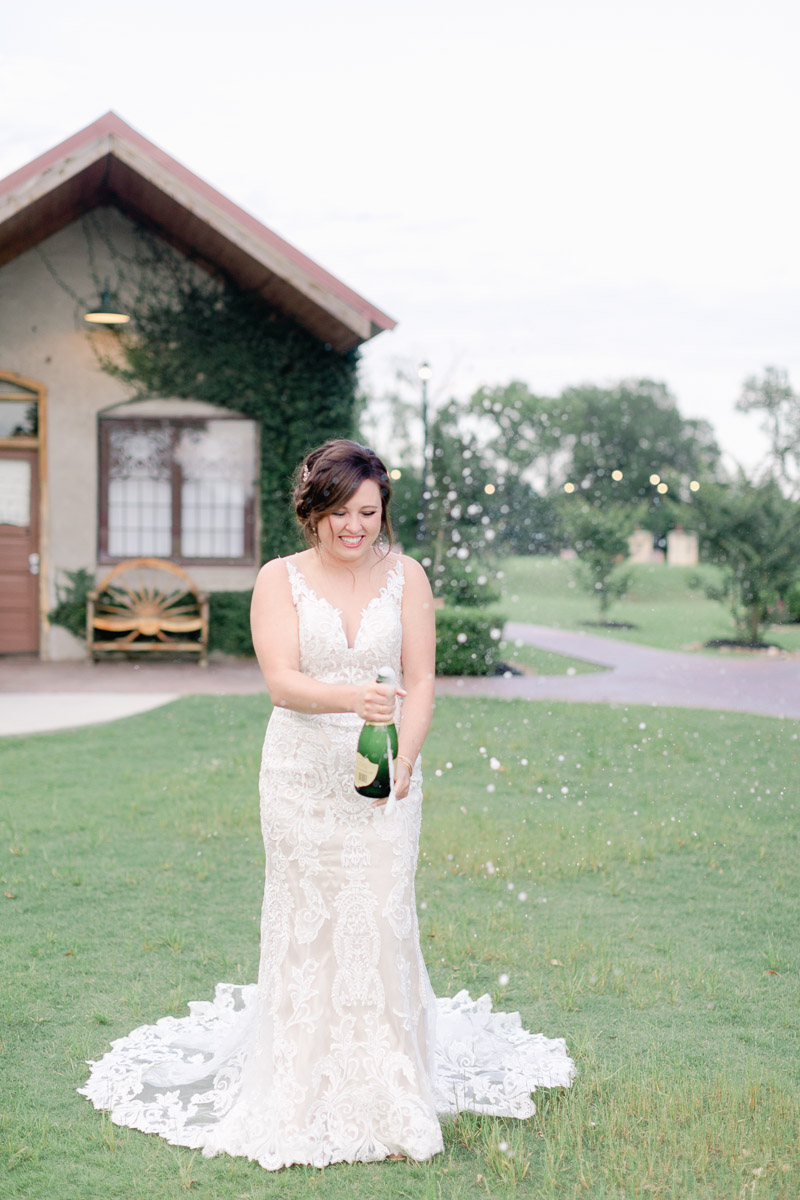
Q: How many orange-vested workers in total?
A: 0